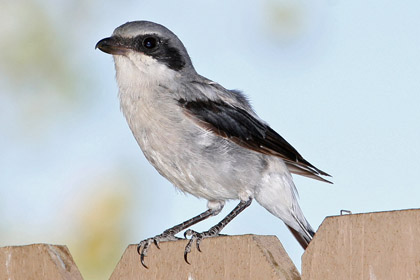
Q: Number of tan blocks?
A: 3